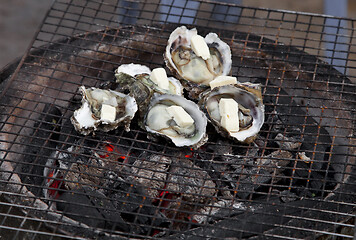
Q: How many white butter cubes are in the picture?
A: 6